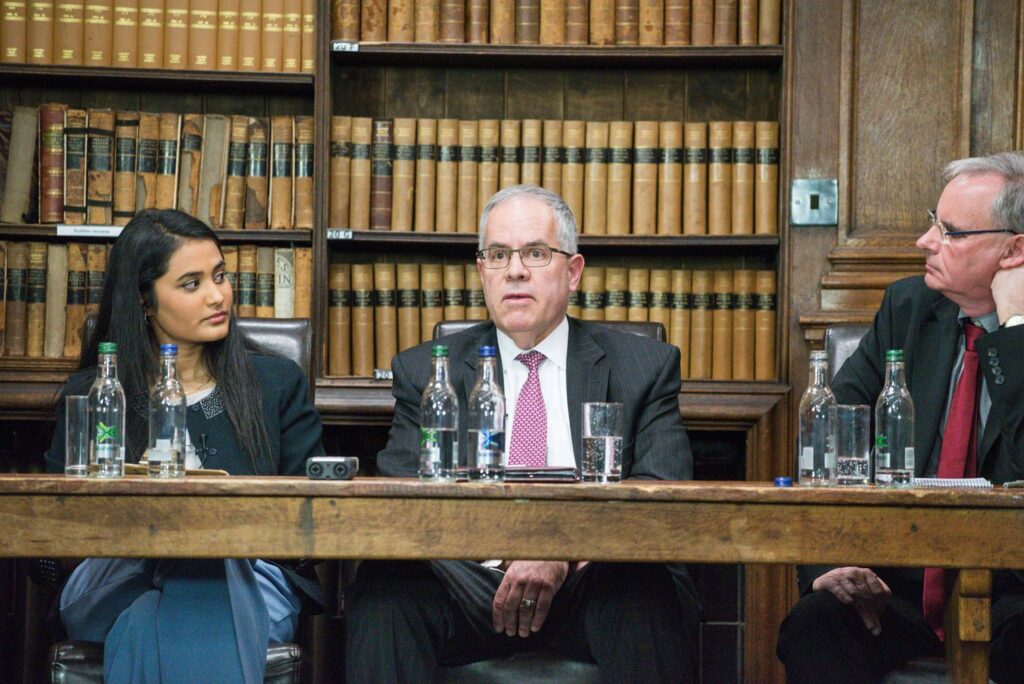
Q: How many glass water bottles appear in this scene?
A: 6